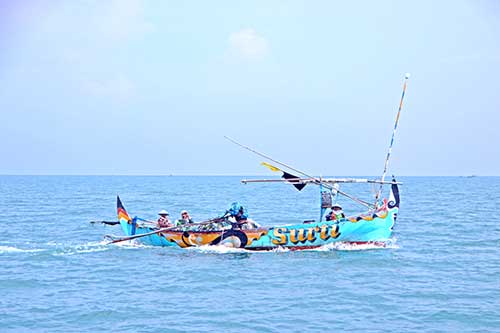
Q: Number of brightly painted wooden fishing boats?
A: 1